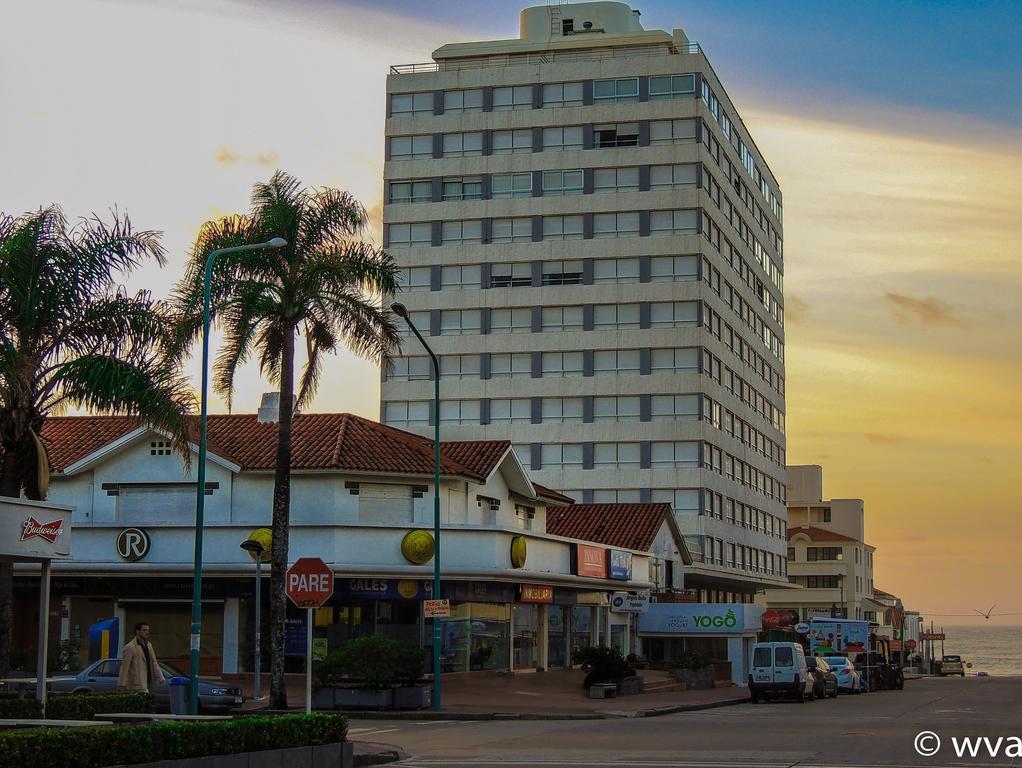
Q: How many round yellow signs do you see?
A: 3